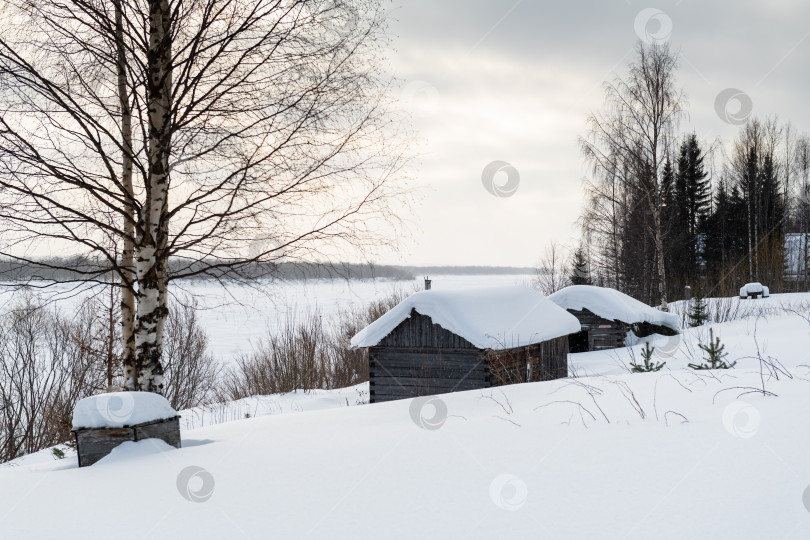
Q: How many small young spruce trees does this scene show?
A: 3